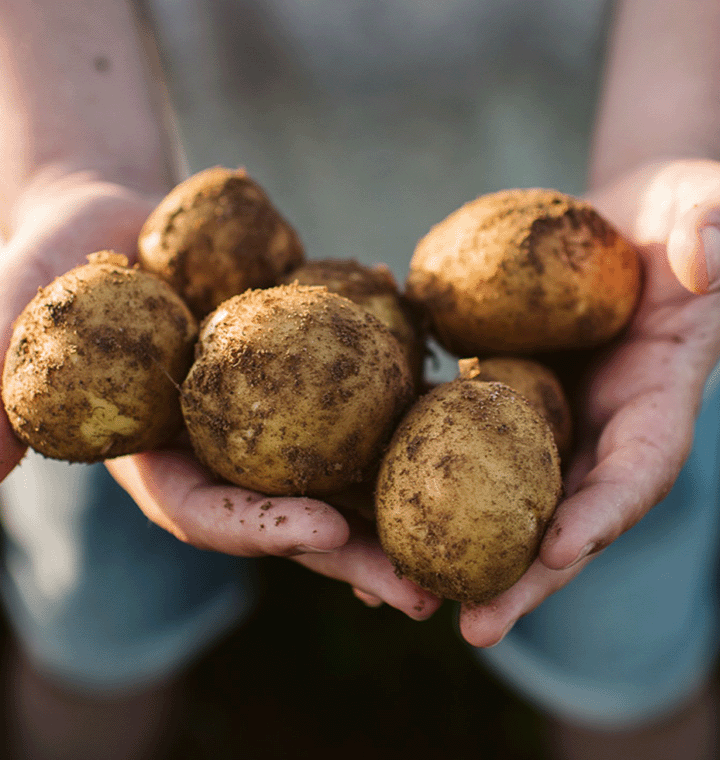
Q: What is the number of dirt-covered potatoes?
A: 7